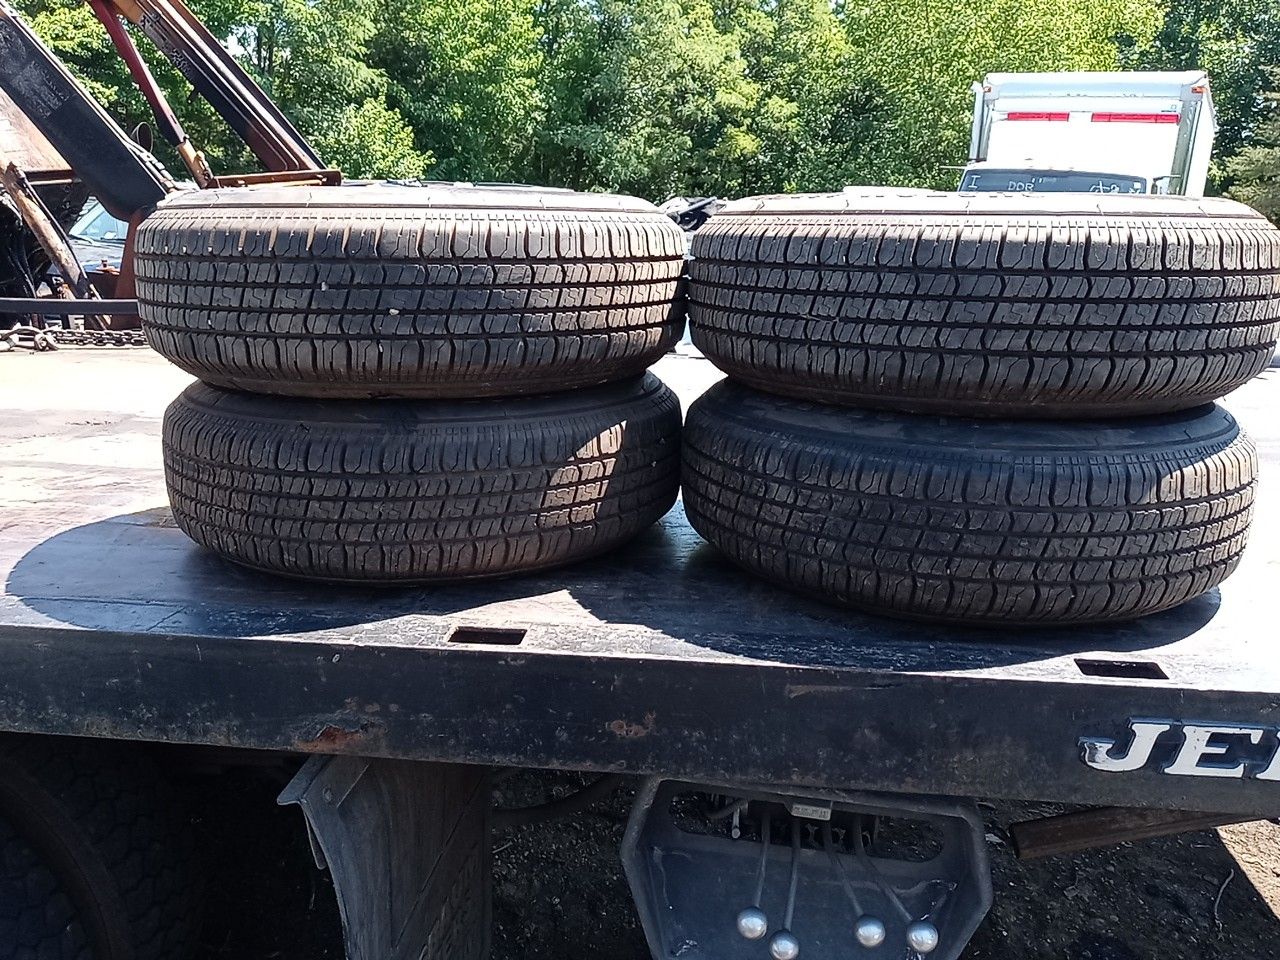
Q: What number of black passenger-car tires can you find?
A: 4